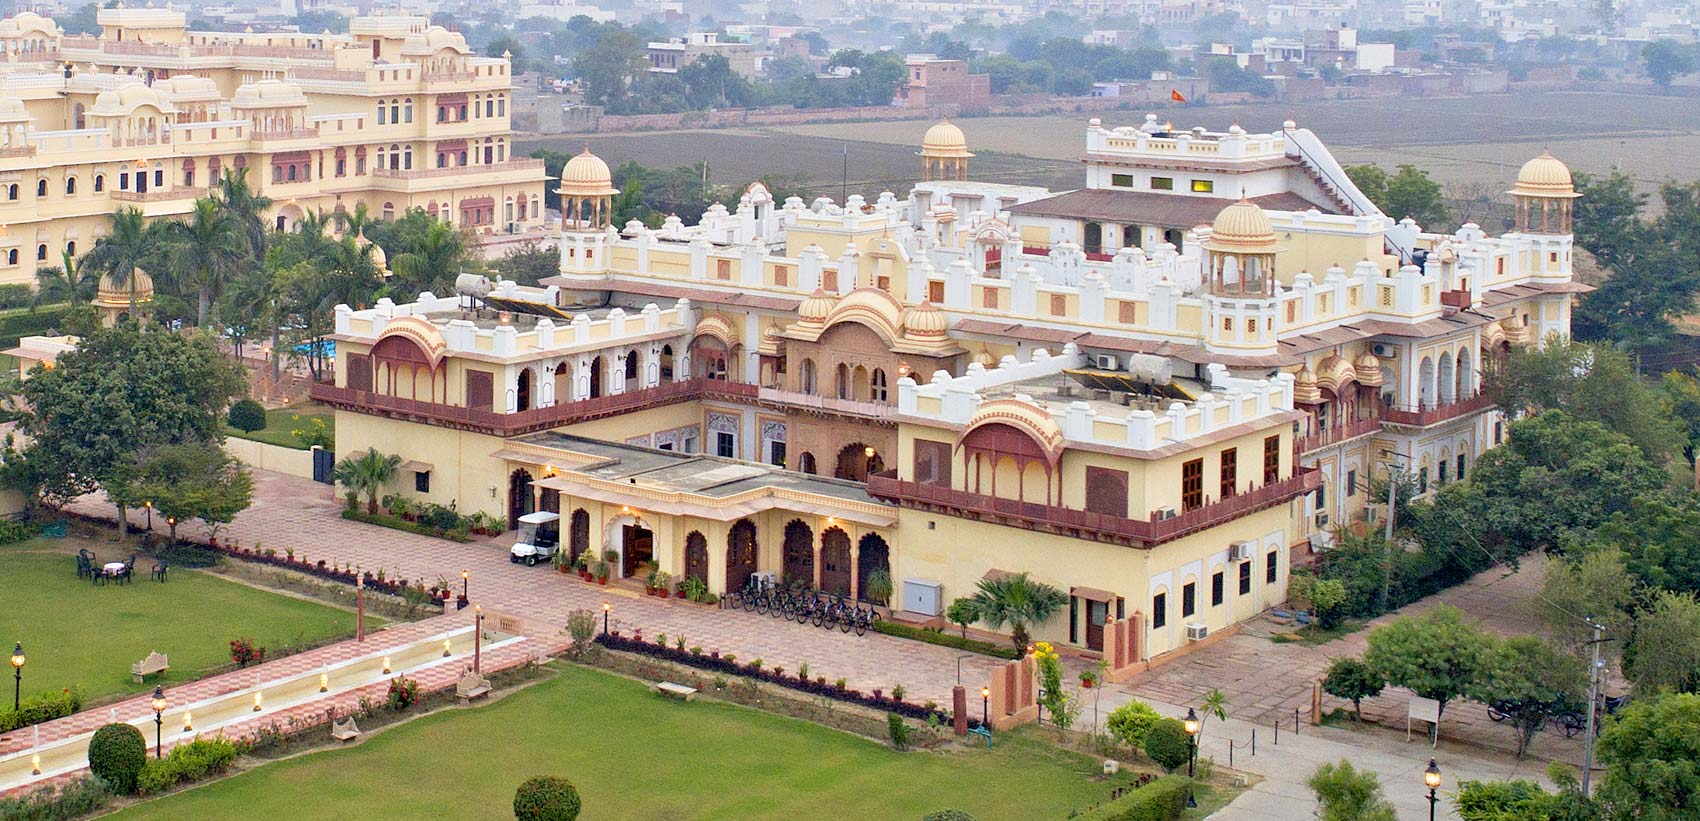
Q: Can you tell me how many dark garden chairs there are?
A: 6